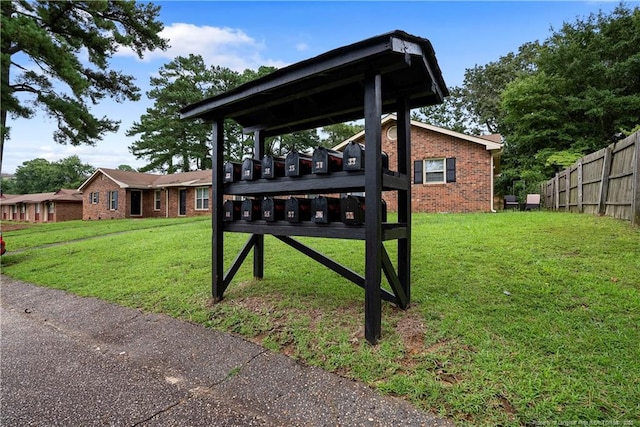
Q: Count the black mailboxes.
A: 12